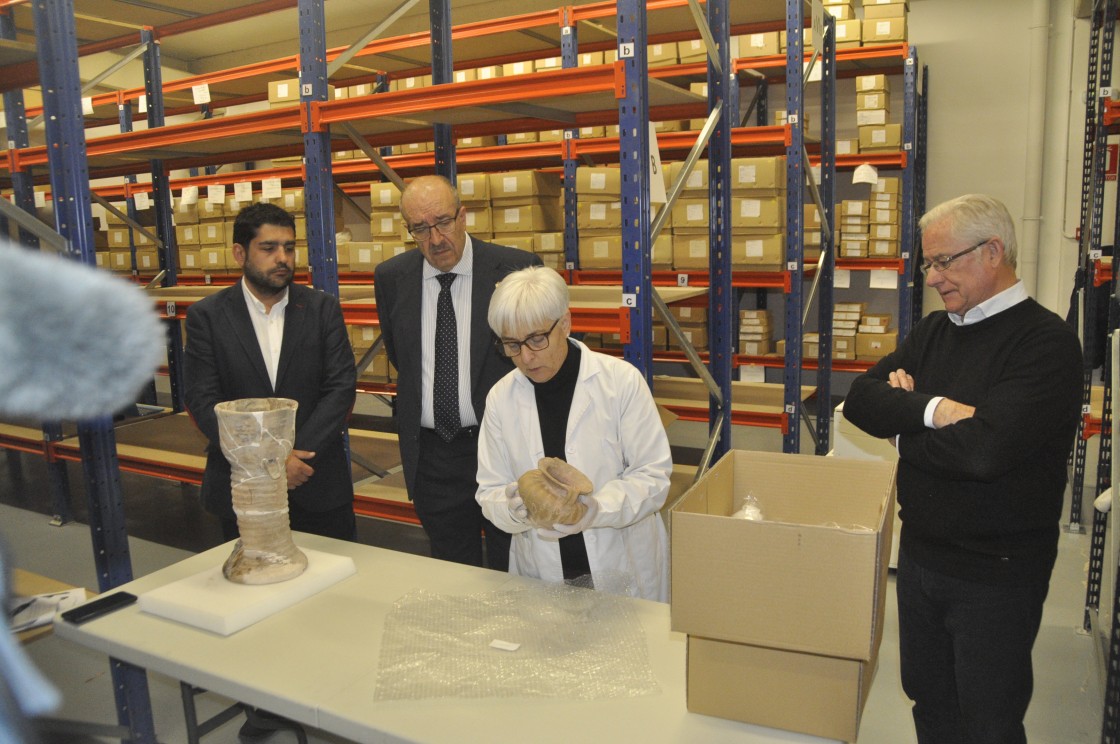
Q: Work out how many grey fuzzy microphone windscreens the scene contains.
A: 1